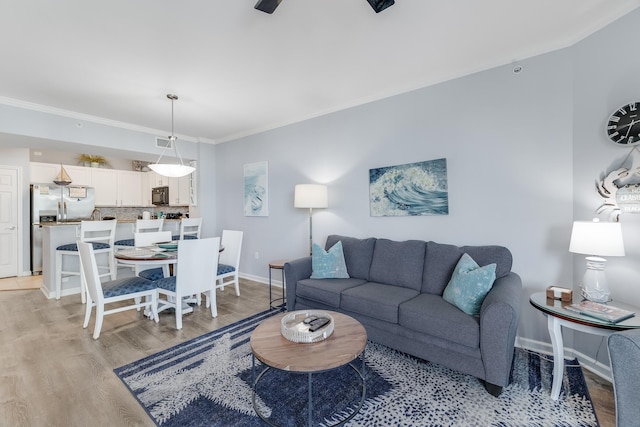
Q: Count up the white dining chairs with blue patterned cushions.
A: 4